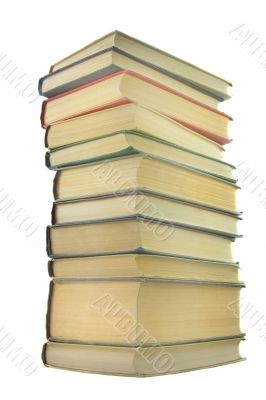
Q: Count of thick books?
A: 1